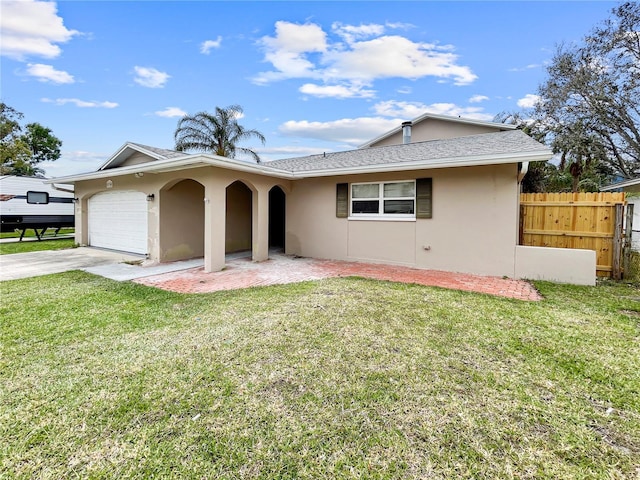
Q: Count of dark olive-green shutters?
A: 2